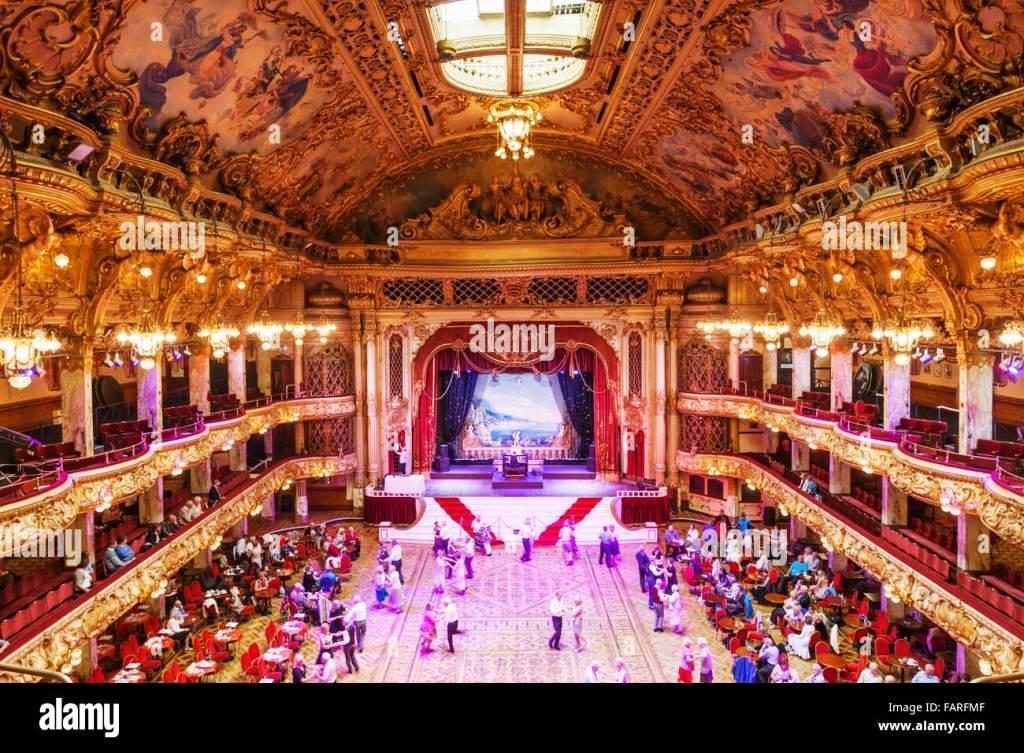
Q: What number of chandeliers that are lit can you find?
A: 13